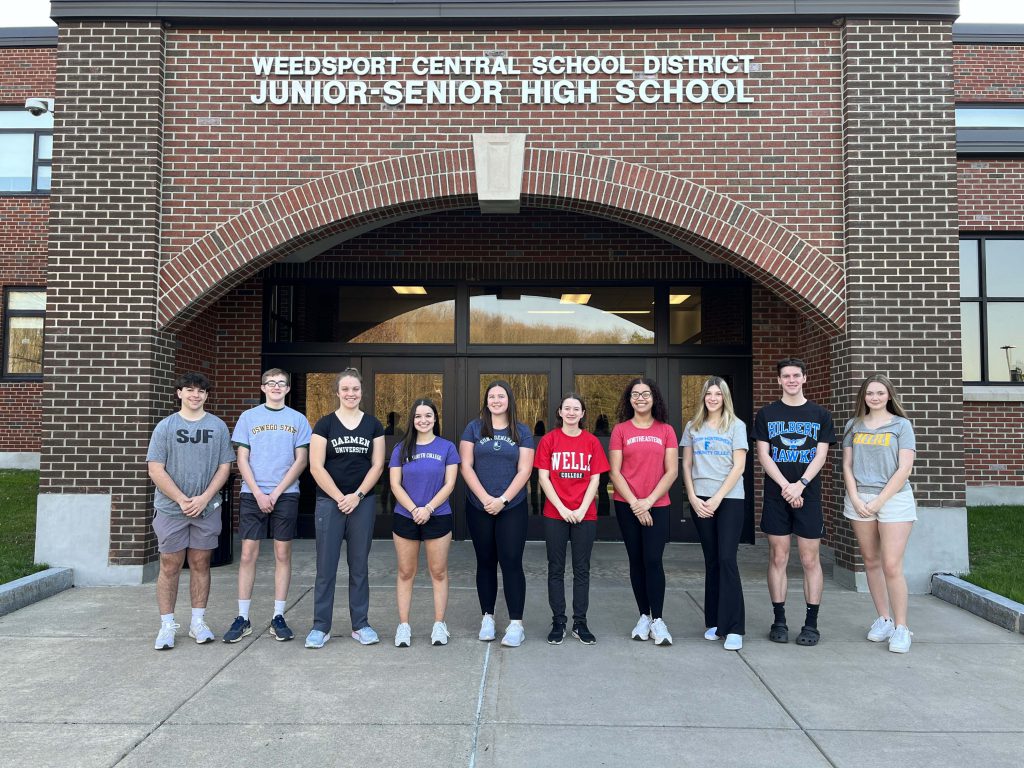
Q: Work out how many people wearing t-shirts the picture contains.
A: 10